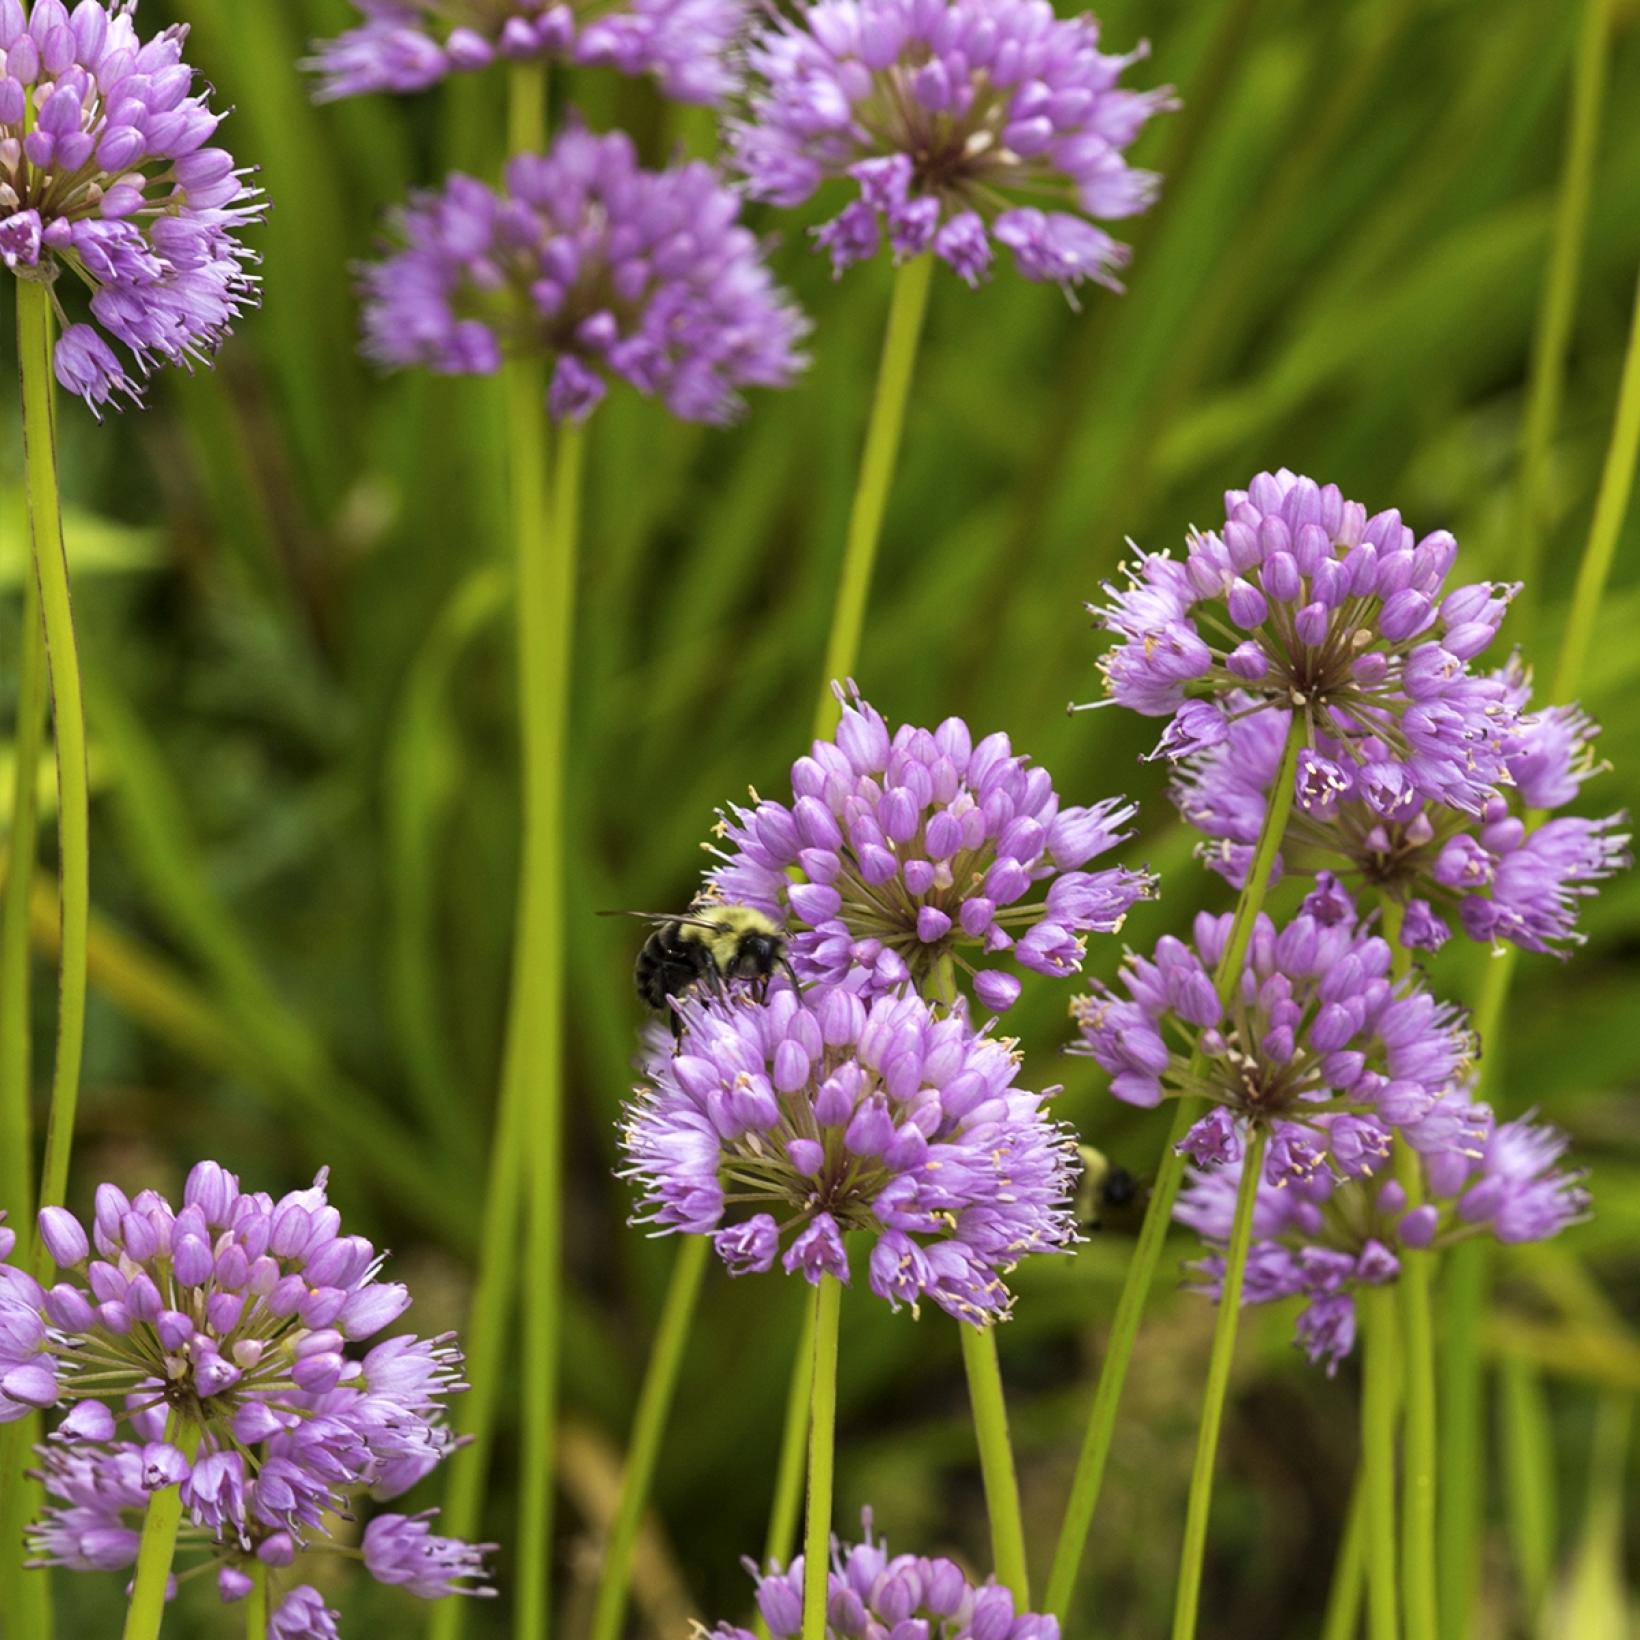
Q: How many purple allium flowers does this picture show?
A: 13